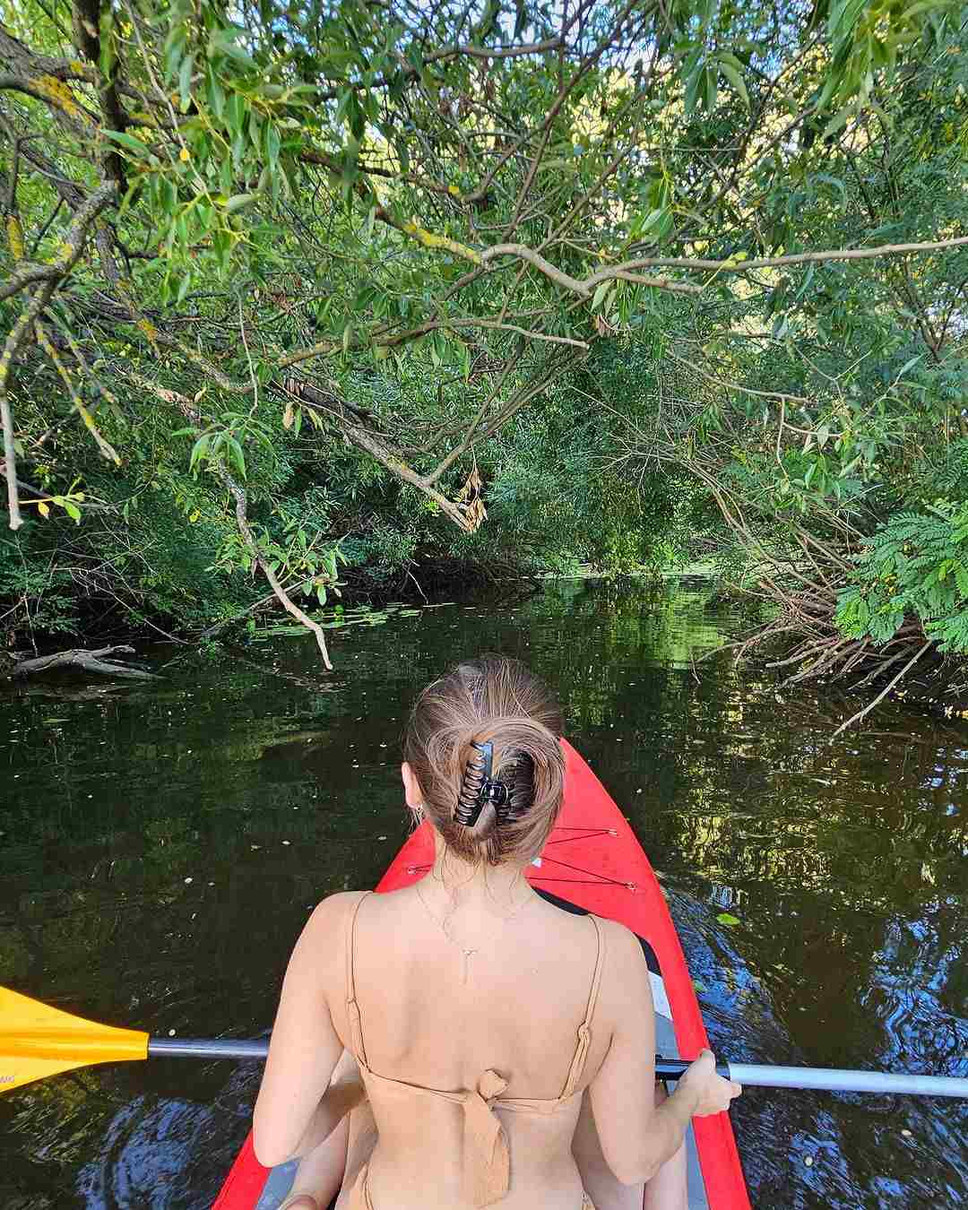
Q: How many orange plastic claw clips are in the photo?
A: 0